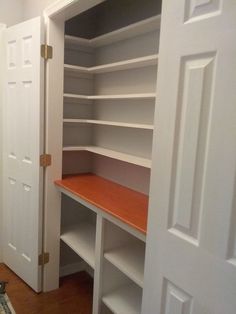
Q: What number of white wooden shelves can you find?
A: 8